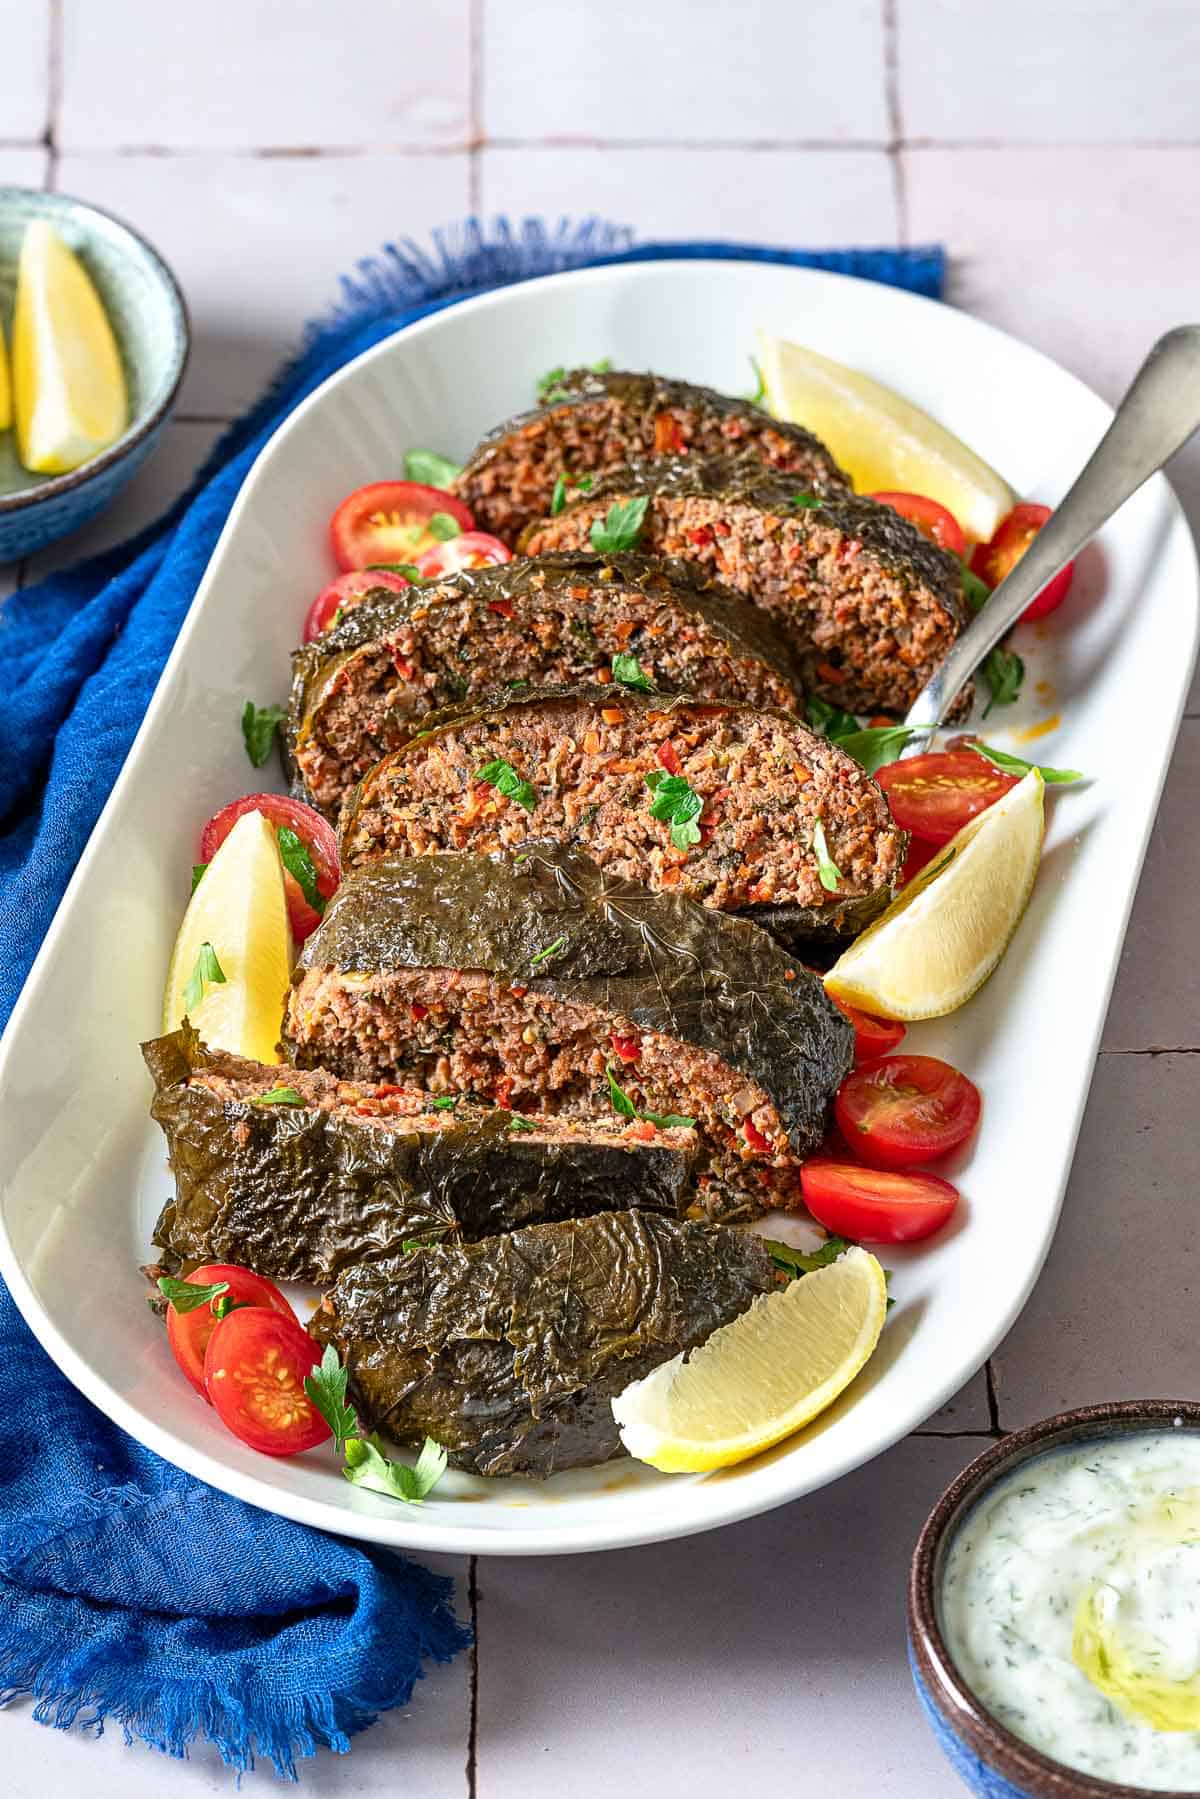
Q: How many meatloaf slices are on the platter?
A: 7